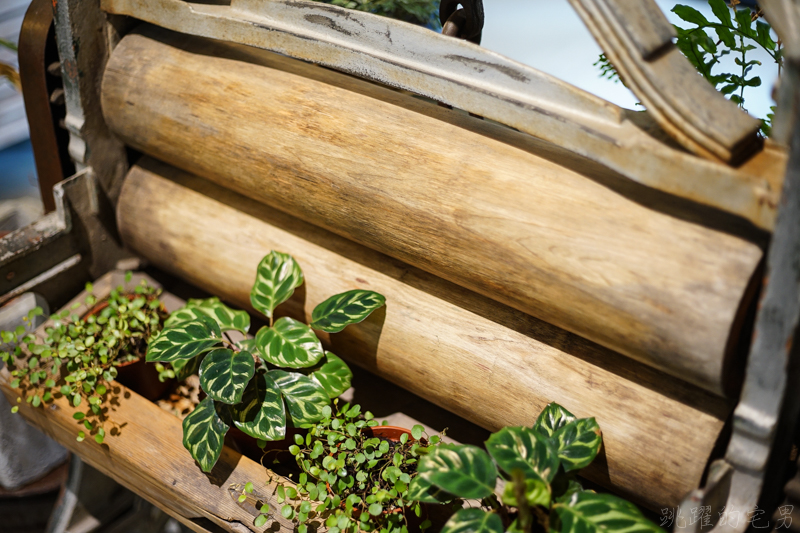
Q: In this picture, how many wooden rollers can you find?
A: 2